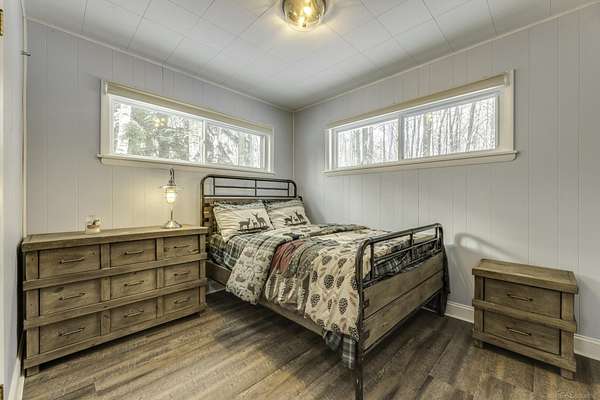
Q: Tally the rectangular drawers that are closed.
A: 11